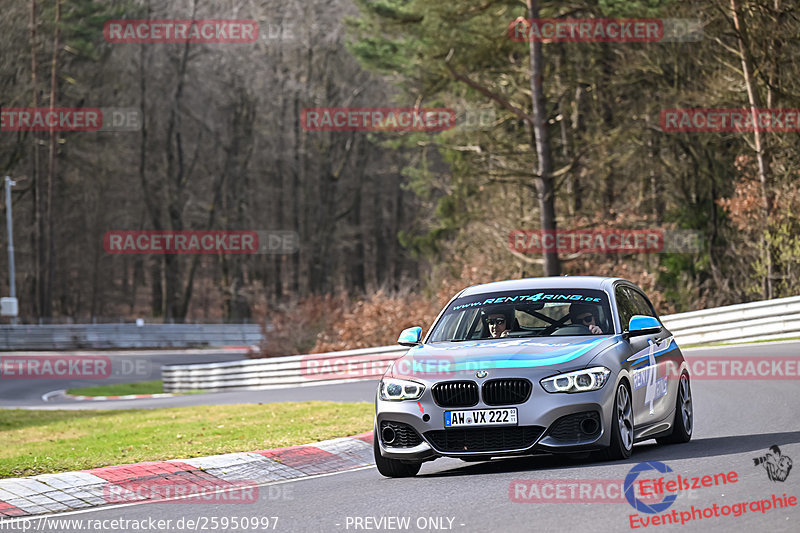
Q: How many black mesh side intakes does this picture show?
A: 2